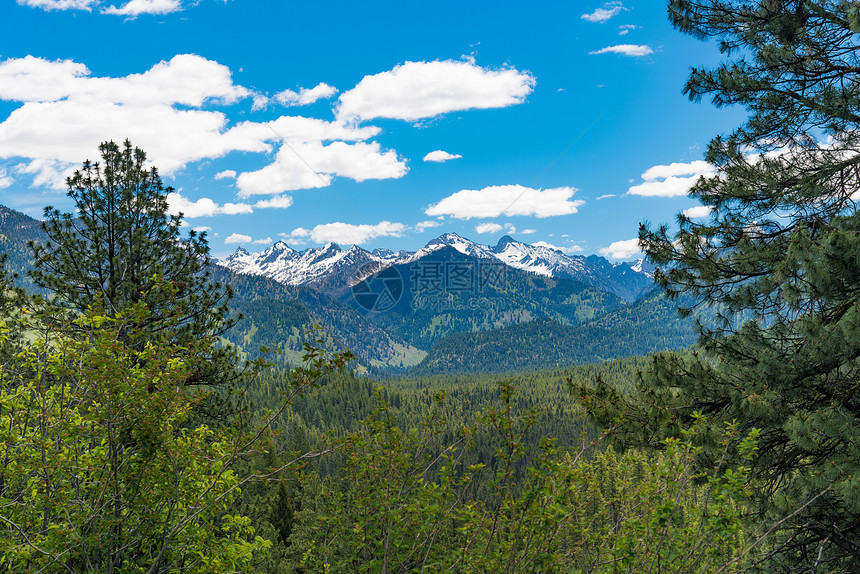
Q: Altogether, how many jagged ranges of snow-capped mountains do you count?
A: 1